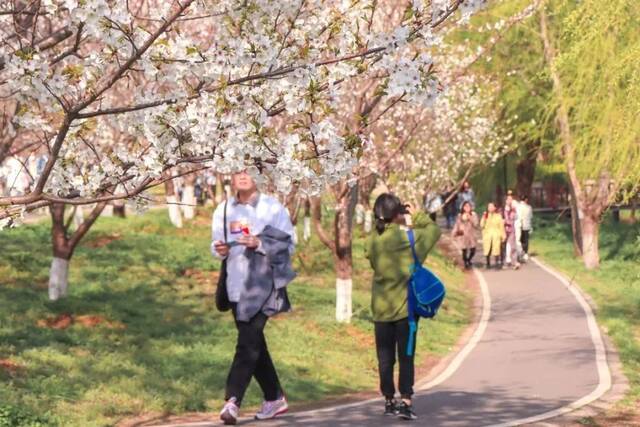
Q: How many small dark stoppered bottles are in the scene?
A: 0